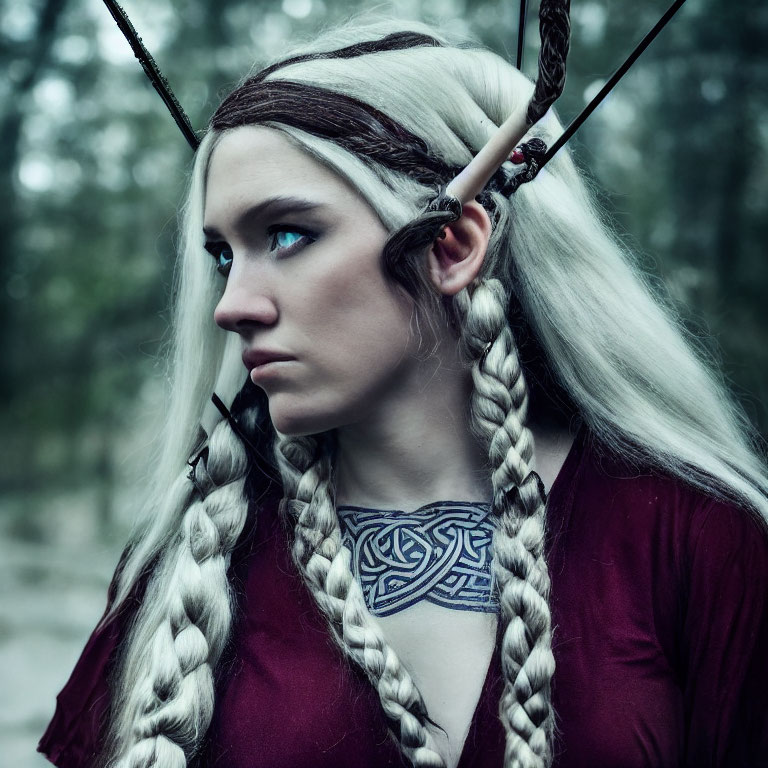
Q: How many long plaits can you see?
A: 3